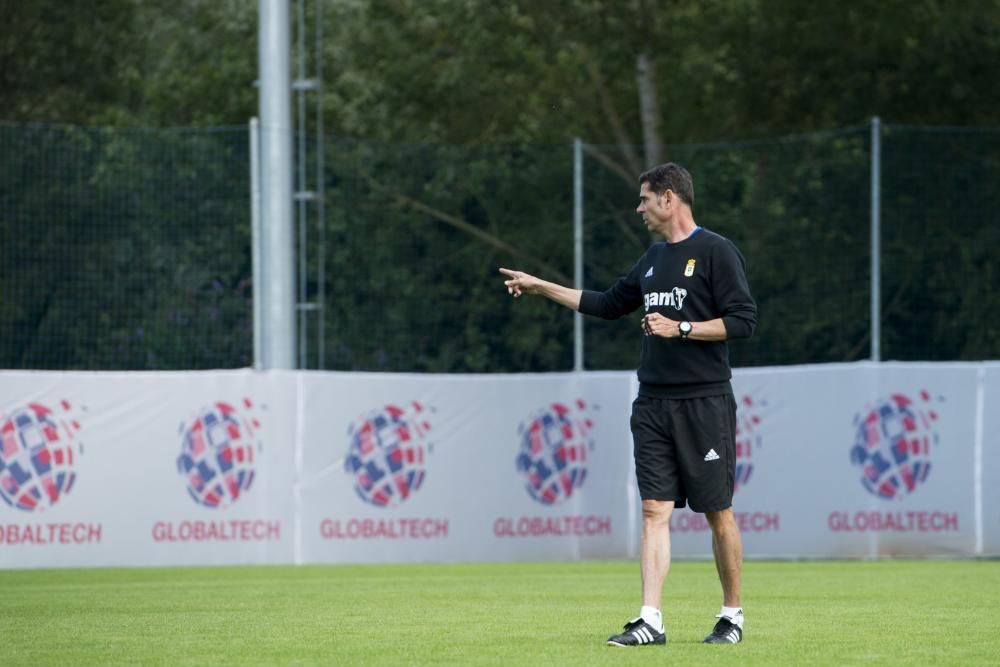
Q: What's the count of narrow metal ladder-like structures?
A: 1